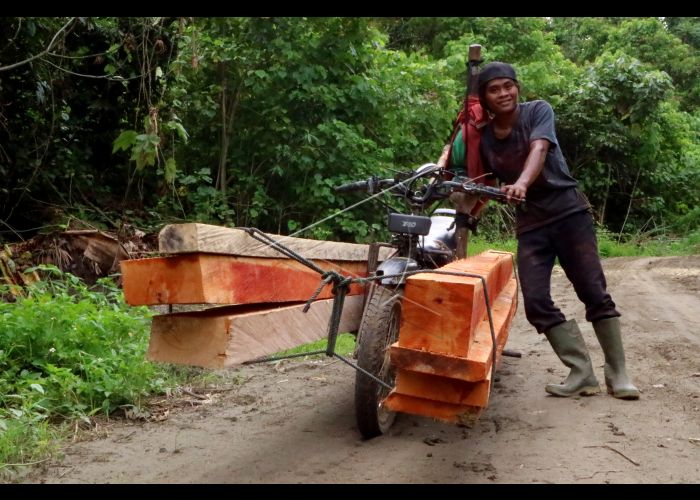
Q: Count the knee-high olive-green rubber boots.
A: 2